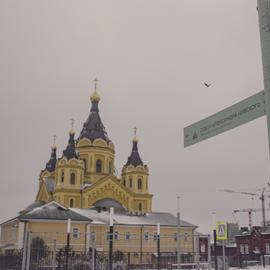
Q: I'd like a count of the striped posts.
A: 4